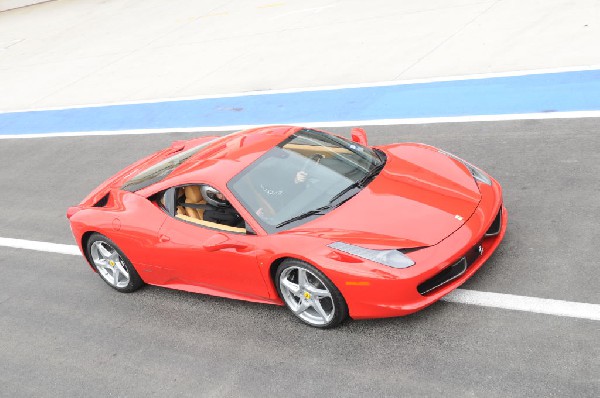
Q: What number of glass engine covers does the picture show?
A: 1